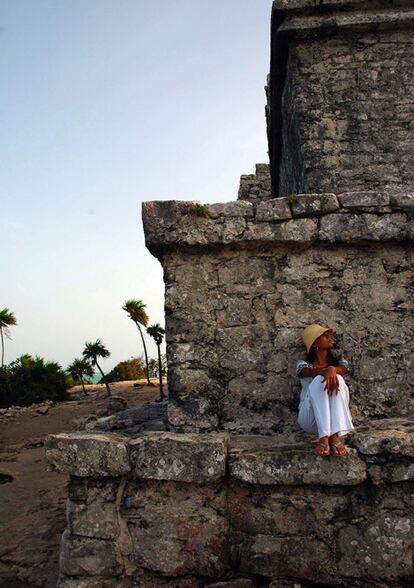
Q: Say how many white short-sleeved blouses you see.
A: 1